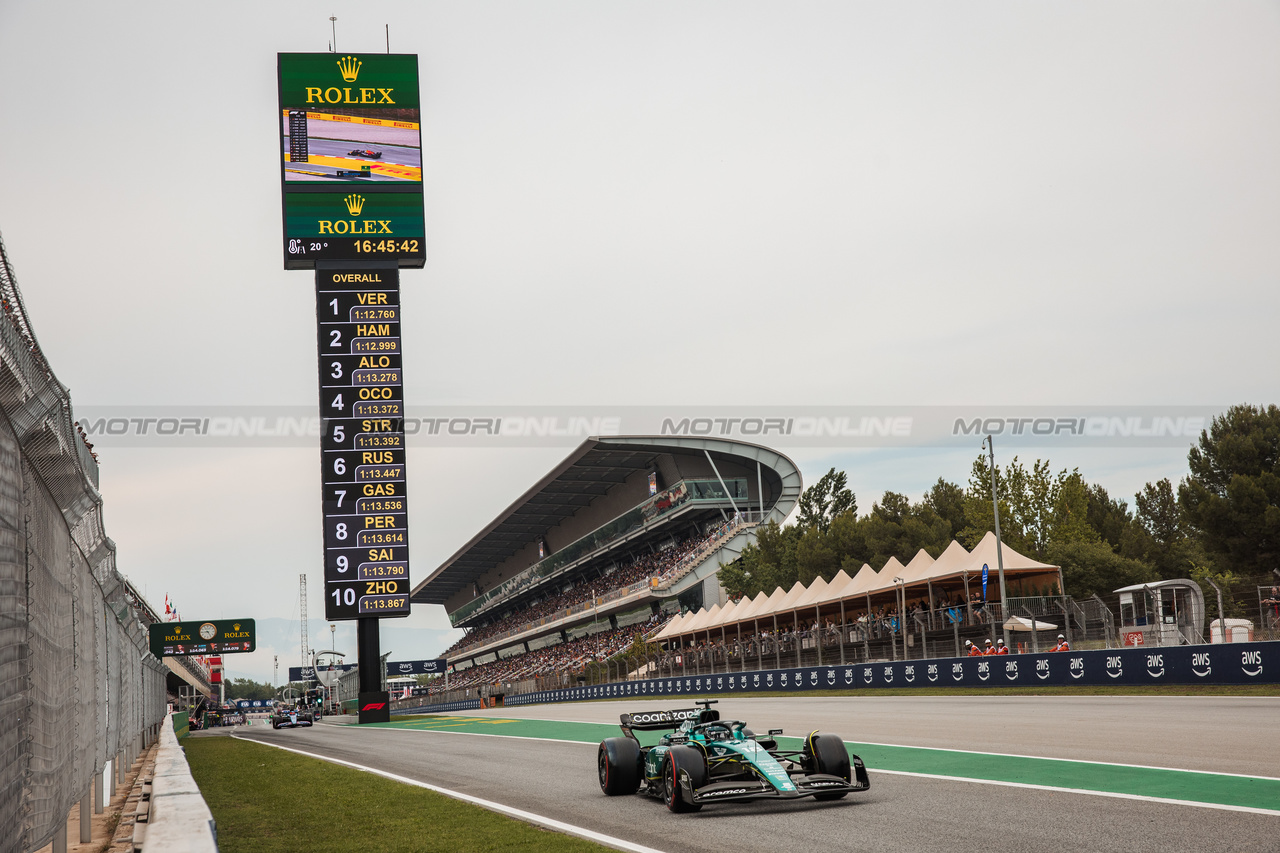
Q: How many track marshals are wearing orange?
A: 4